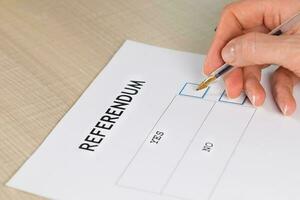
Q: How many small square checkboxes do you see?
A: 2